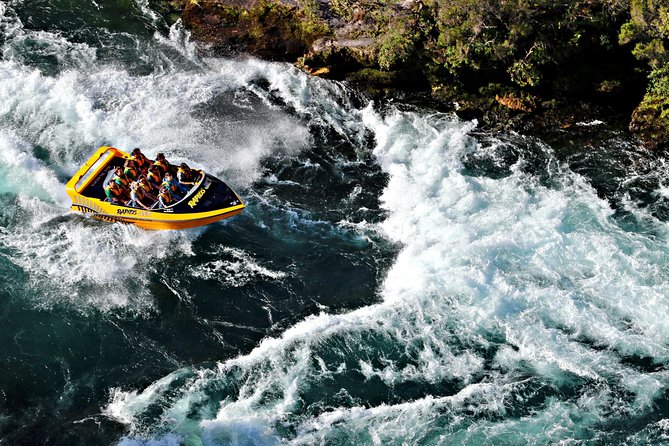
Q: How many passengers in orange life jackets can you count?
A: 10